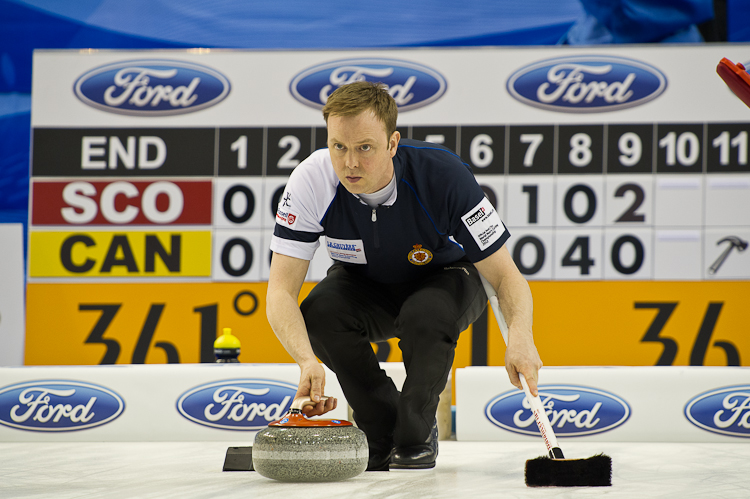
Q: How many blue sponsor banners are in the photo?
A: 7